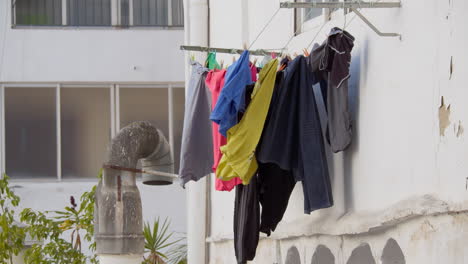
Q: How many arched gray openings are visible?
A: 4